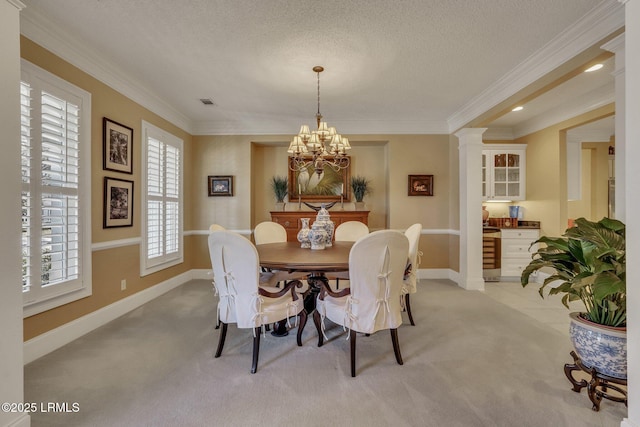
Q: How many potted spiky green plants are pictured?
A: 2